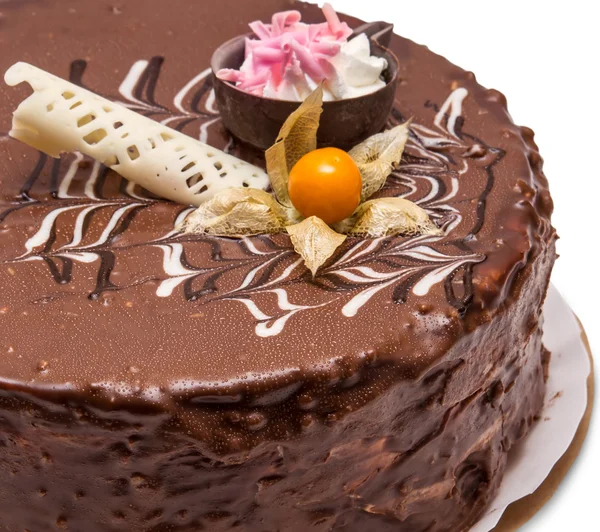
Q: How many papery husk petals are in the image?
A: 5